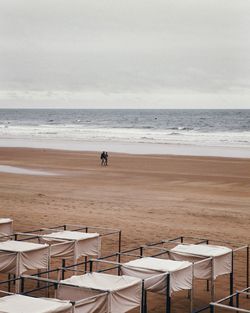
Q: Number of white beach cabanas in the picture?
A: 7